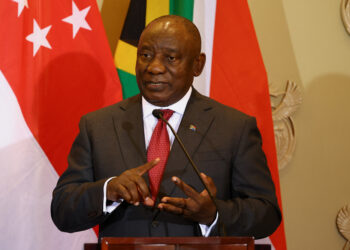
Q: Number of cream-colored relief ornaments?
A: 3